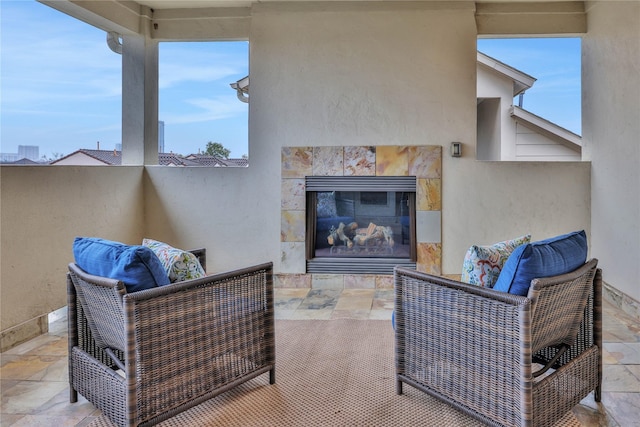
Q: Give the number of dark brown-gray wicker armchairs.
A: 2